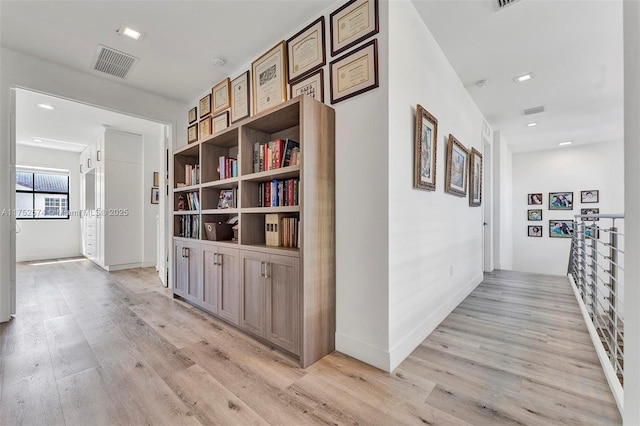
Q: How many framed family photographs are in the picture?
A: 8